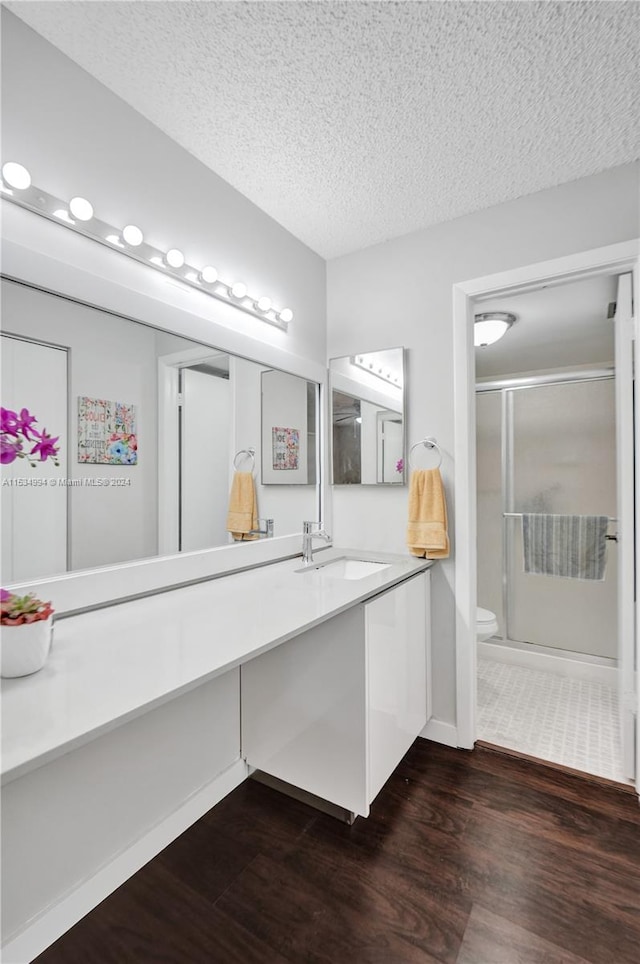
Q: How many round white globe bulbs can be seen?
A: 8